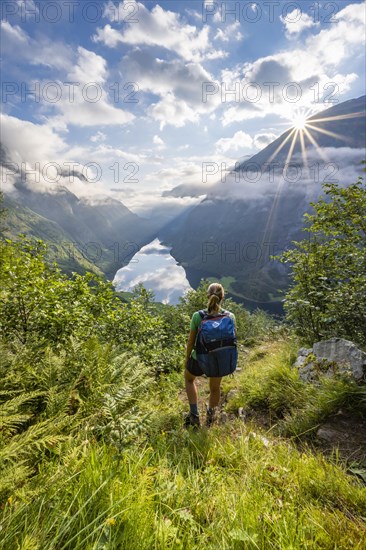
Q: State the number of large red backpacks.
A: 0